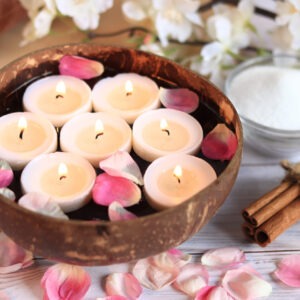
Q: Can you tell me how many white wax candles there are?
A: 7